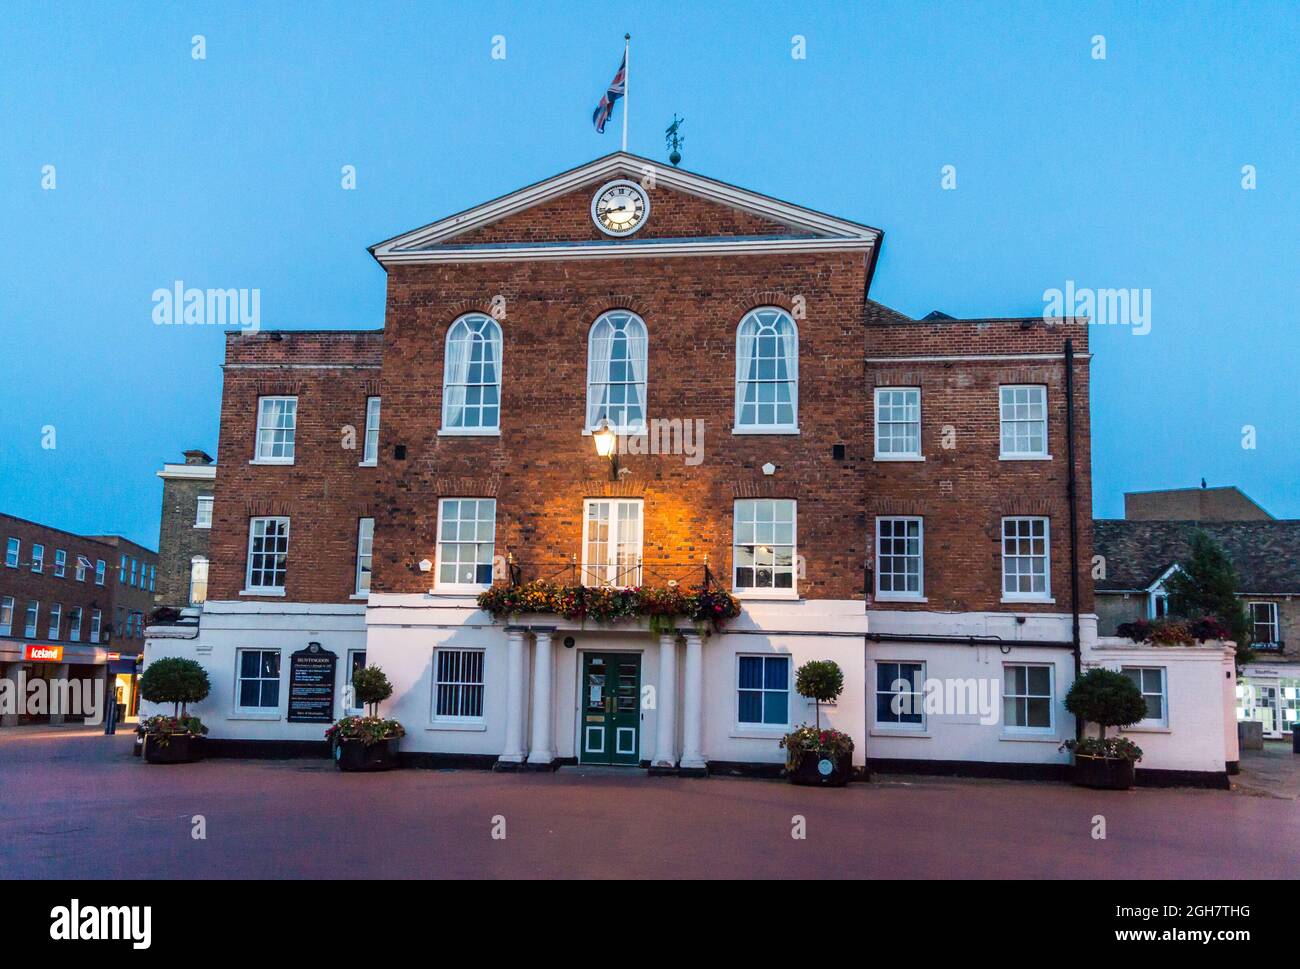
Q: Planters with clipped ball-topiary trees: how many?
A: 4